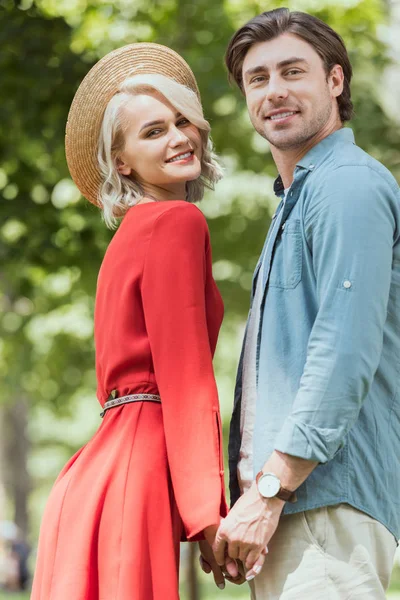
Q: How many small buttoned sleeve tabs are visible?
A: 1